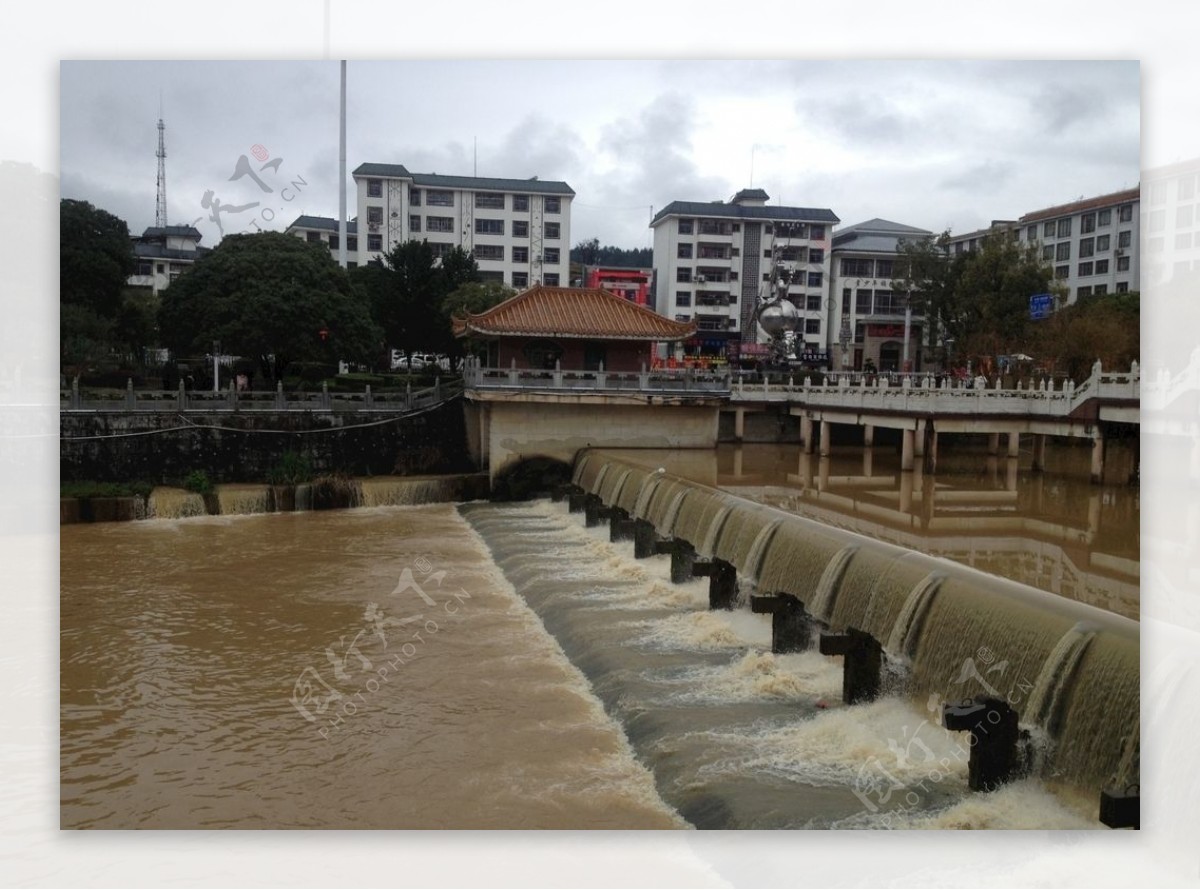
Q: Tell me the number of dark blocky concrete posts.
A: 11